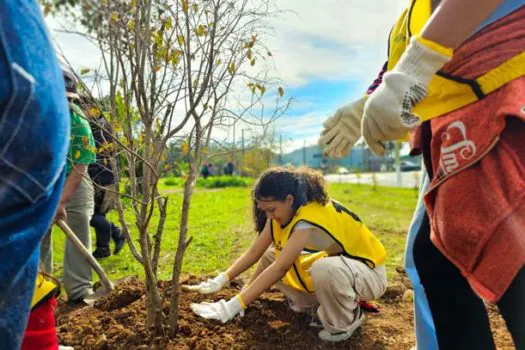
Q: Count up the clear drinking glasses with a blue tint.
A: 0